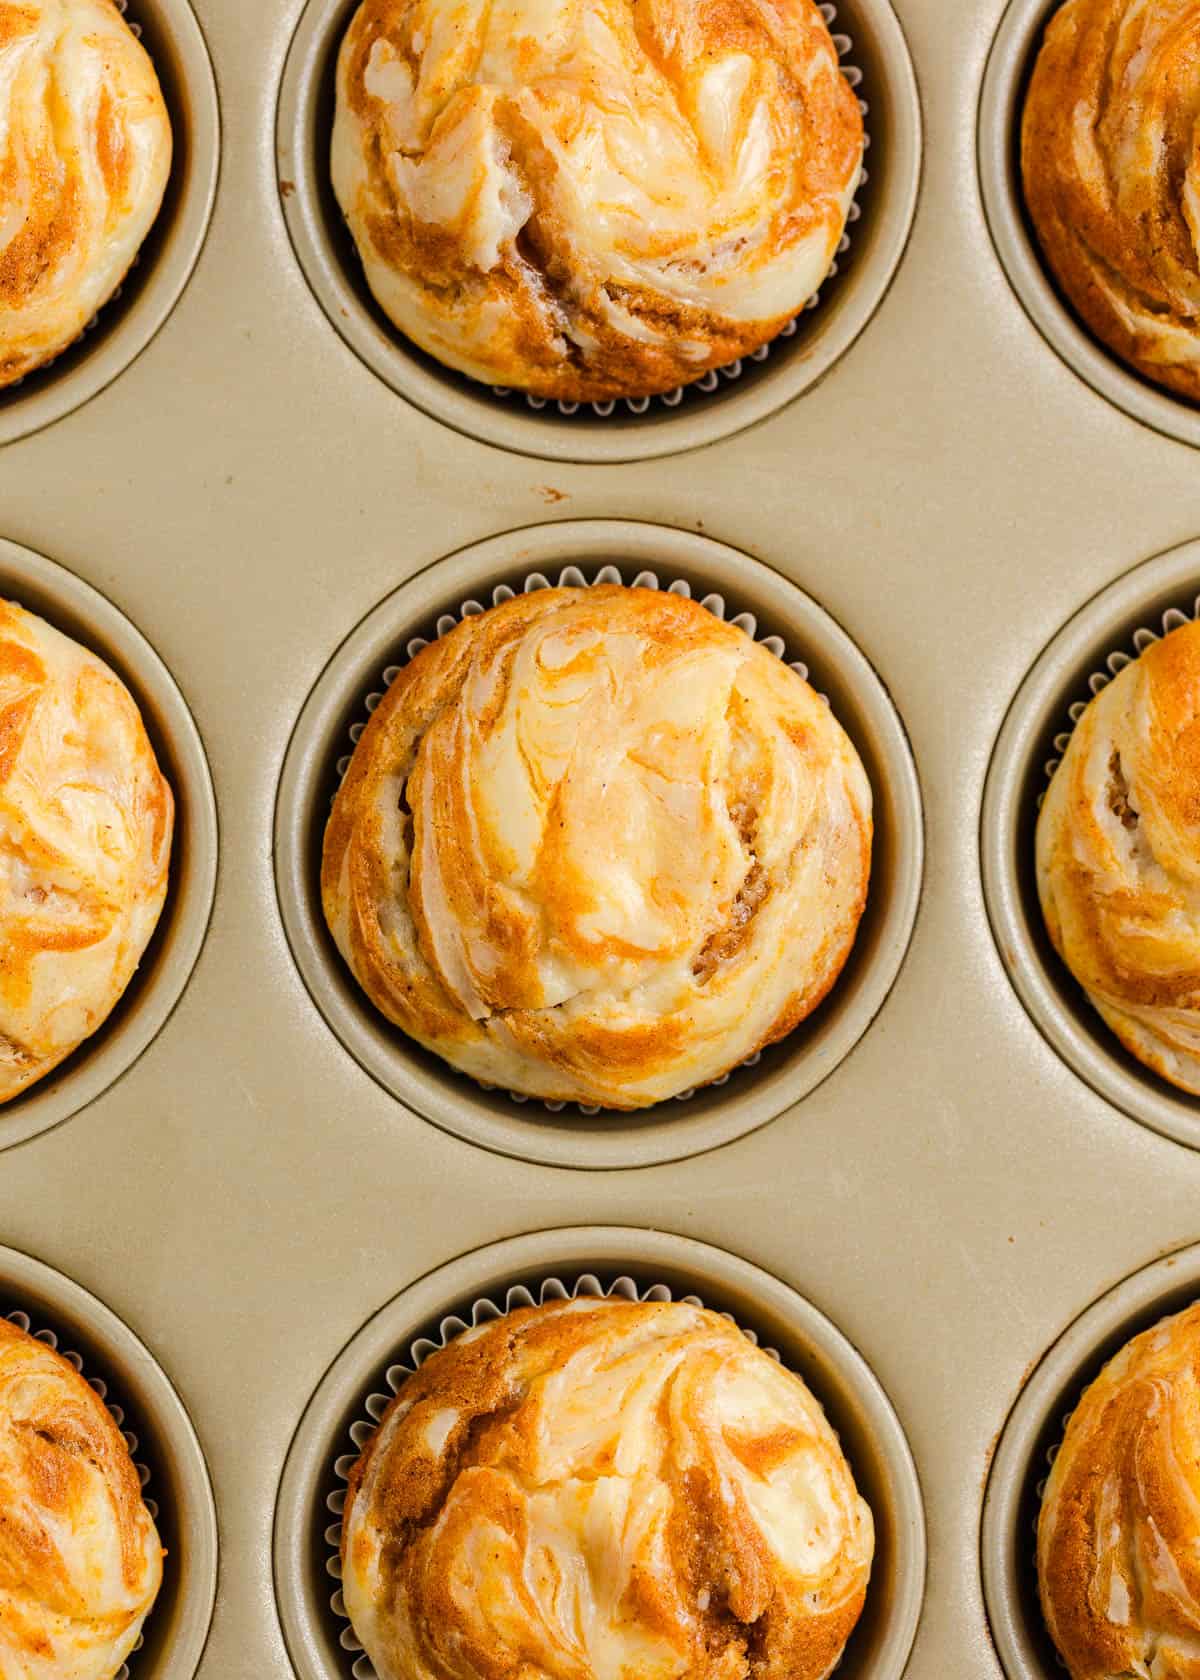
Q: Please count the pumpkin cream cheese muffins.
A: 9